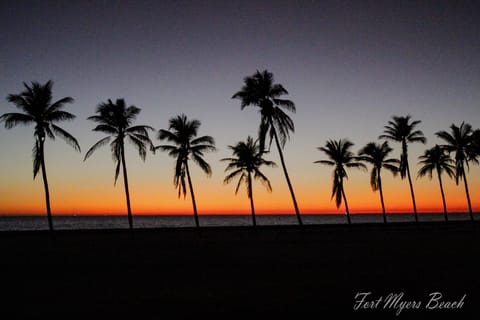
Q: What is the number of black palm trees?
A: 10